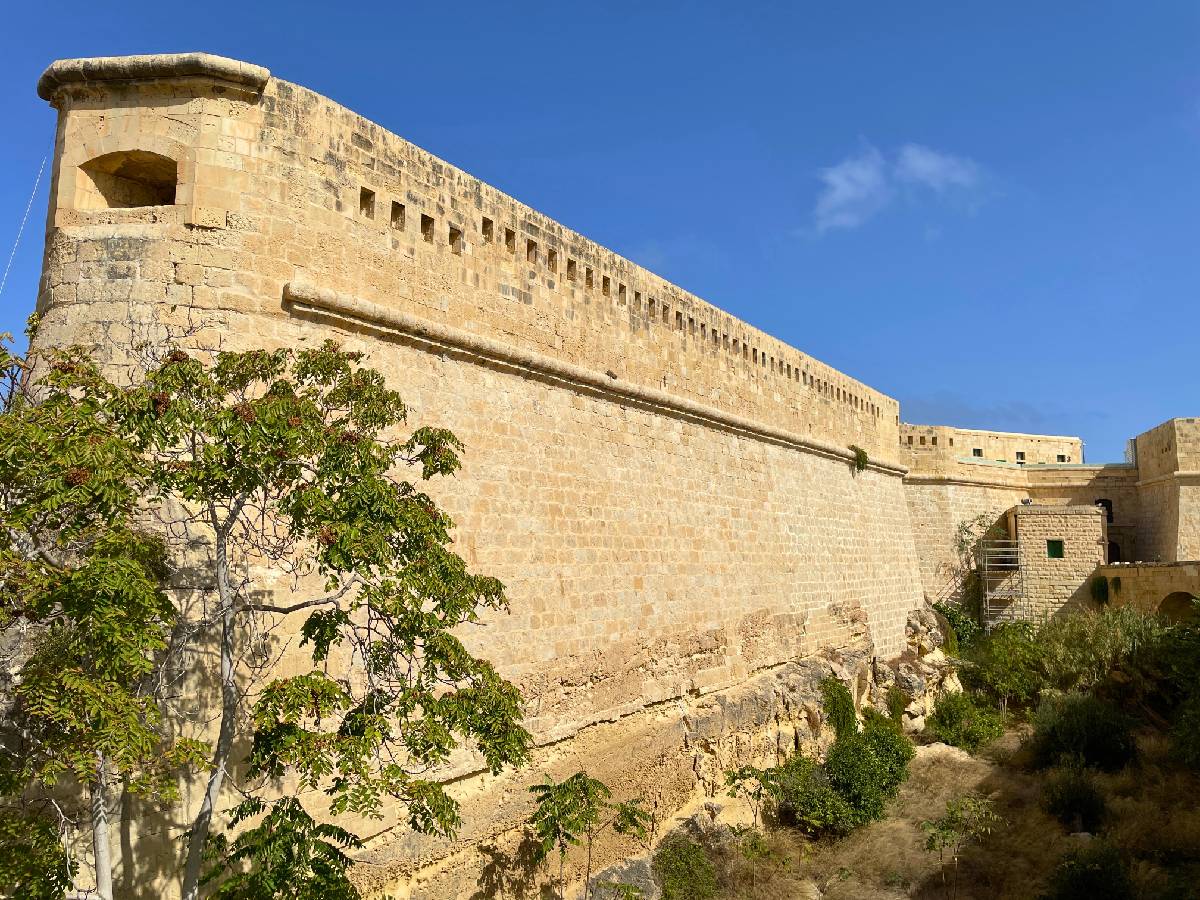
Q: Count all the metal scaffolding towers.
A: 1